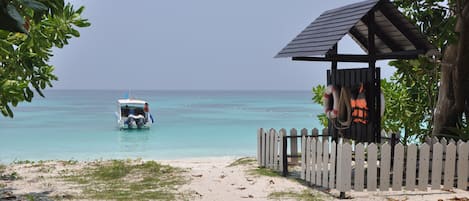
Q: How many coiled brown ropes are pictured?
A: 1